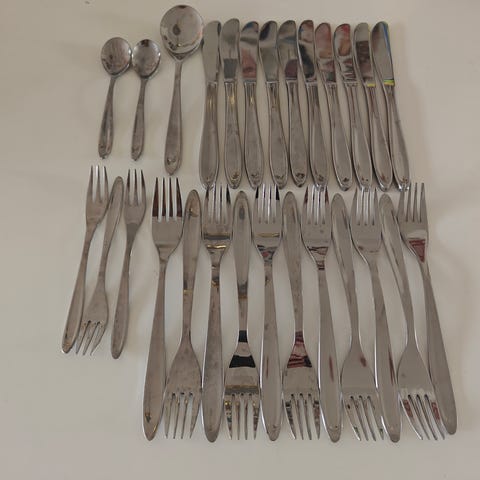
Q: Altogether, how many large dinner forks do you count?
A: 11